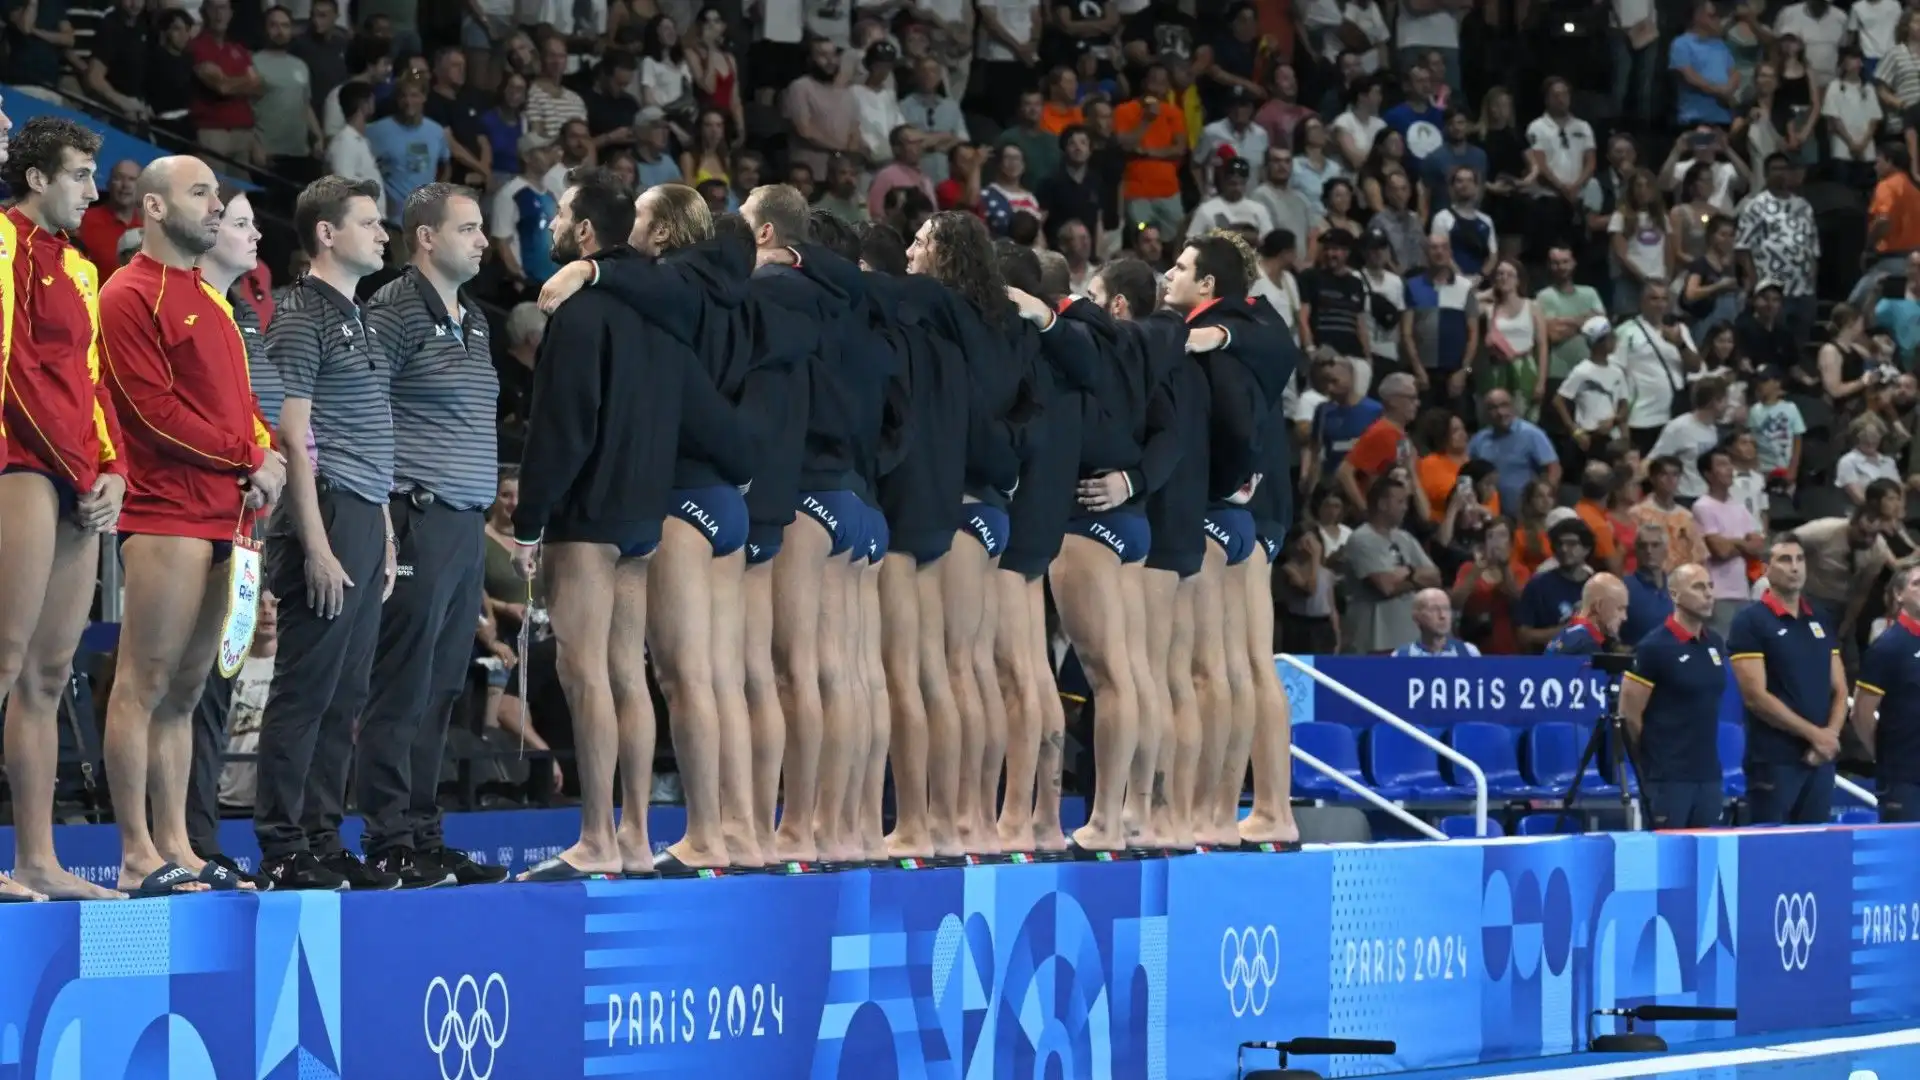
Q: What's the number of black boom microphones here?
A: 2